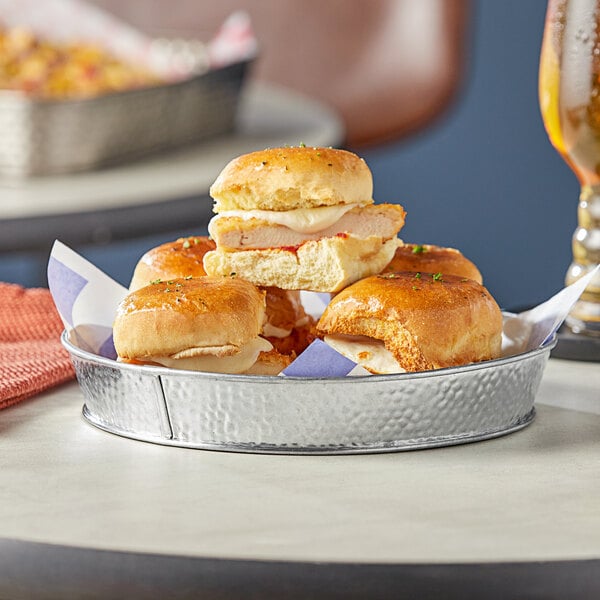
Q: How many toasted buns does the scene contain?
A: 5